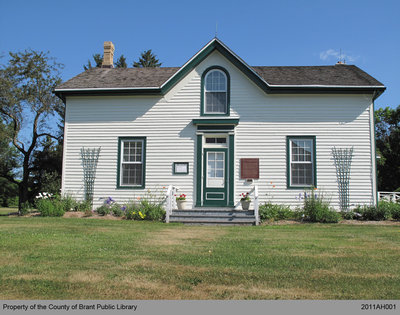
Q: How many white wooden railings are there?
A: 2